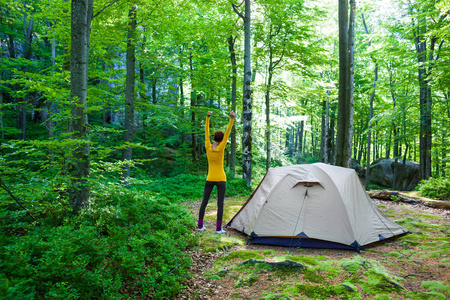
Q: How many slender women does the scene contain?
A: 1